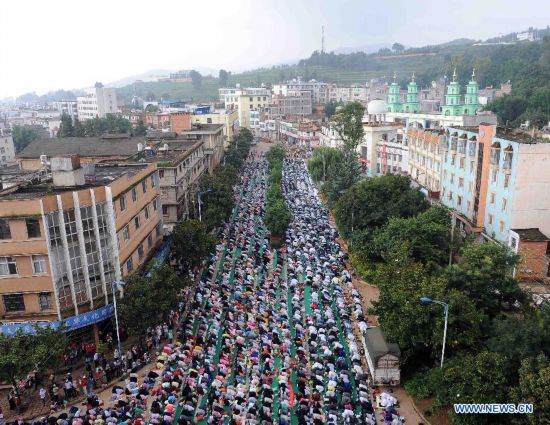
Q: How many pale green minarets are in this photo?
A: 4